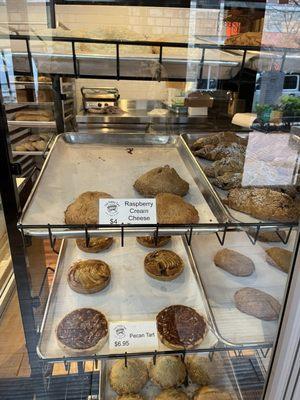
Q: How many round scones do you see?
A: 6